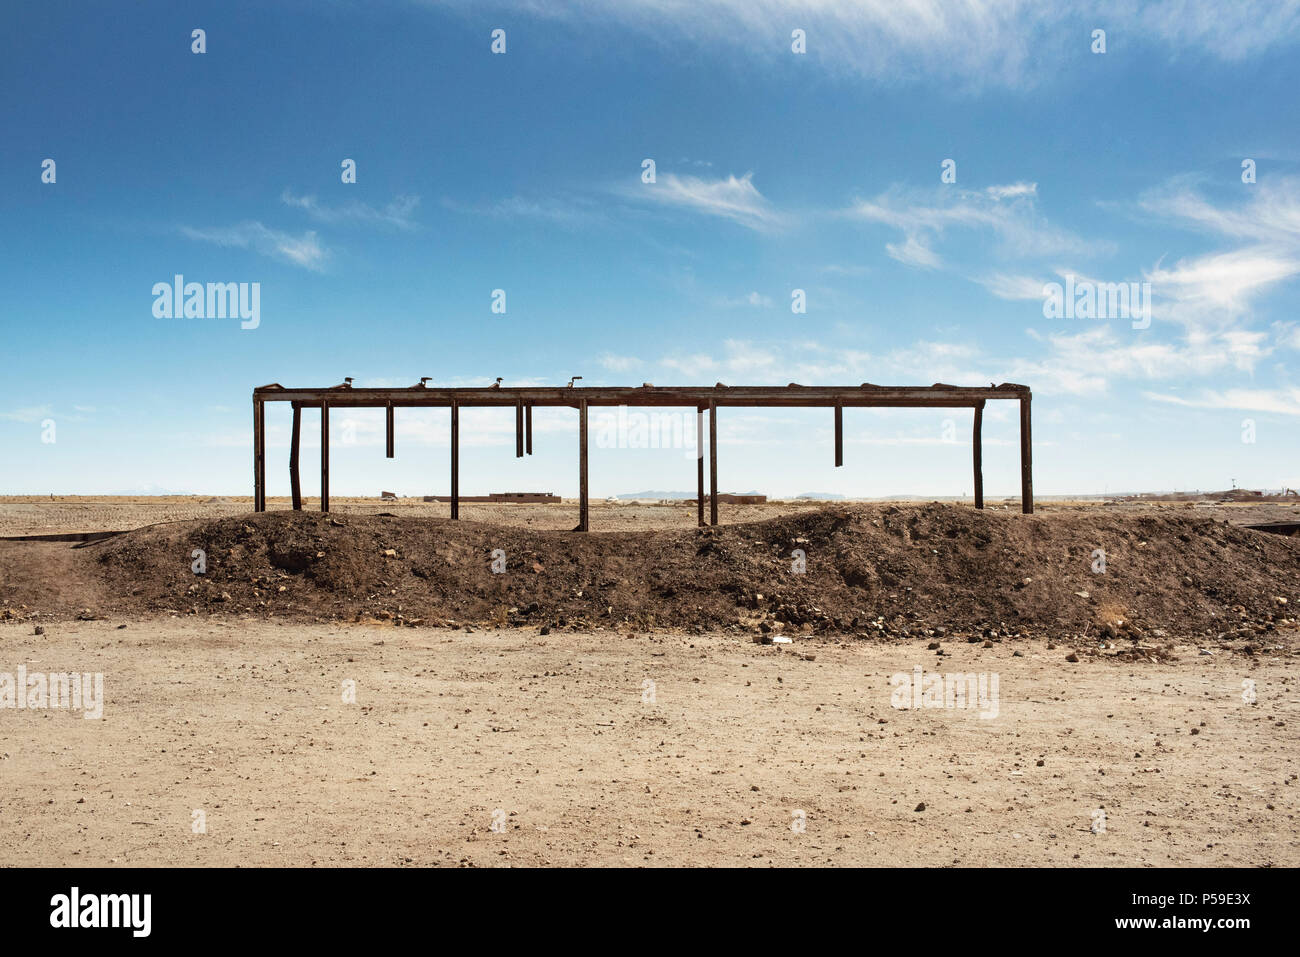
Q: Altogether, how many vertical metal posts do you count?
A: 13